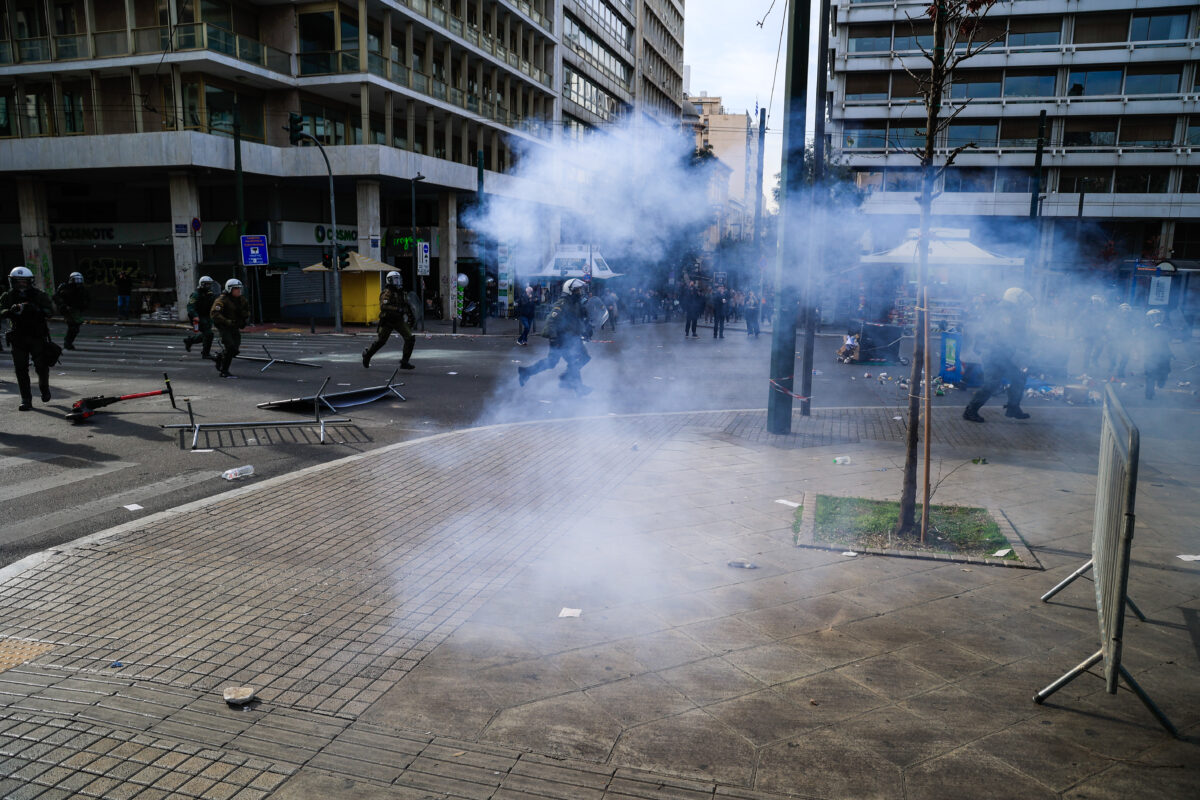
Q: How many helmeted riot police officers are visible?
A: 10